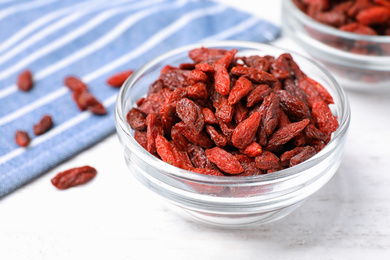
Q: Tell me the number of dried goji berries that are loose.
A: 8